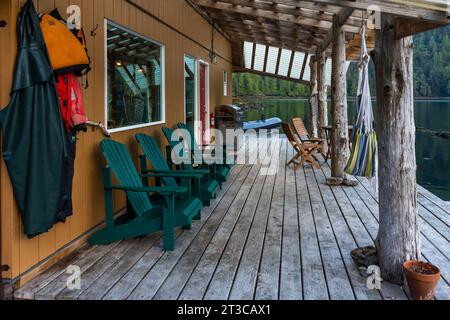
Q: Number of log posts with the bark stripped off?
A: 4